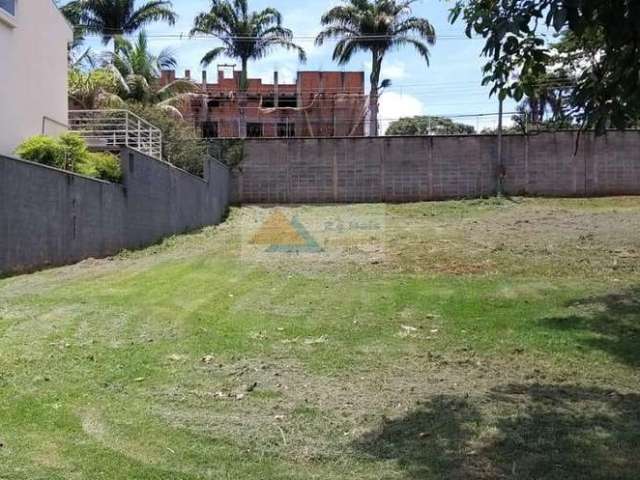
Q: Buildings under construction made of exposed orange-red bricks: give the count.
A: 1